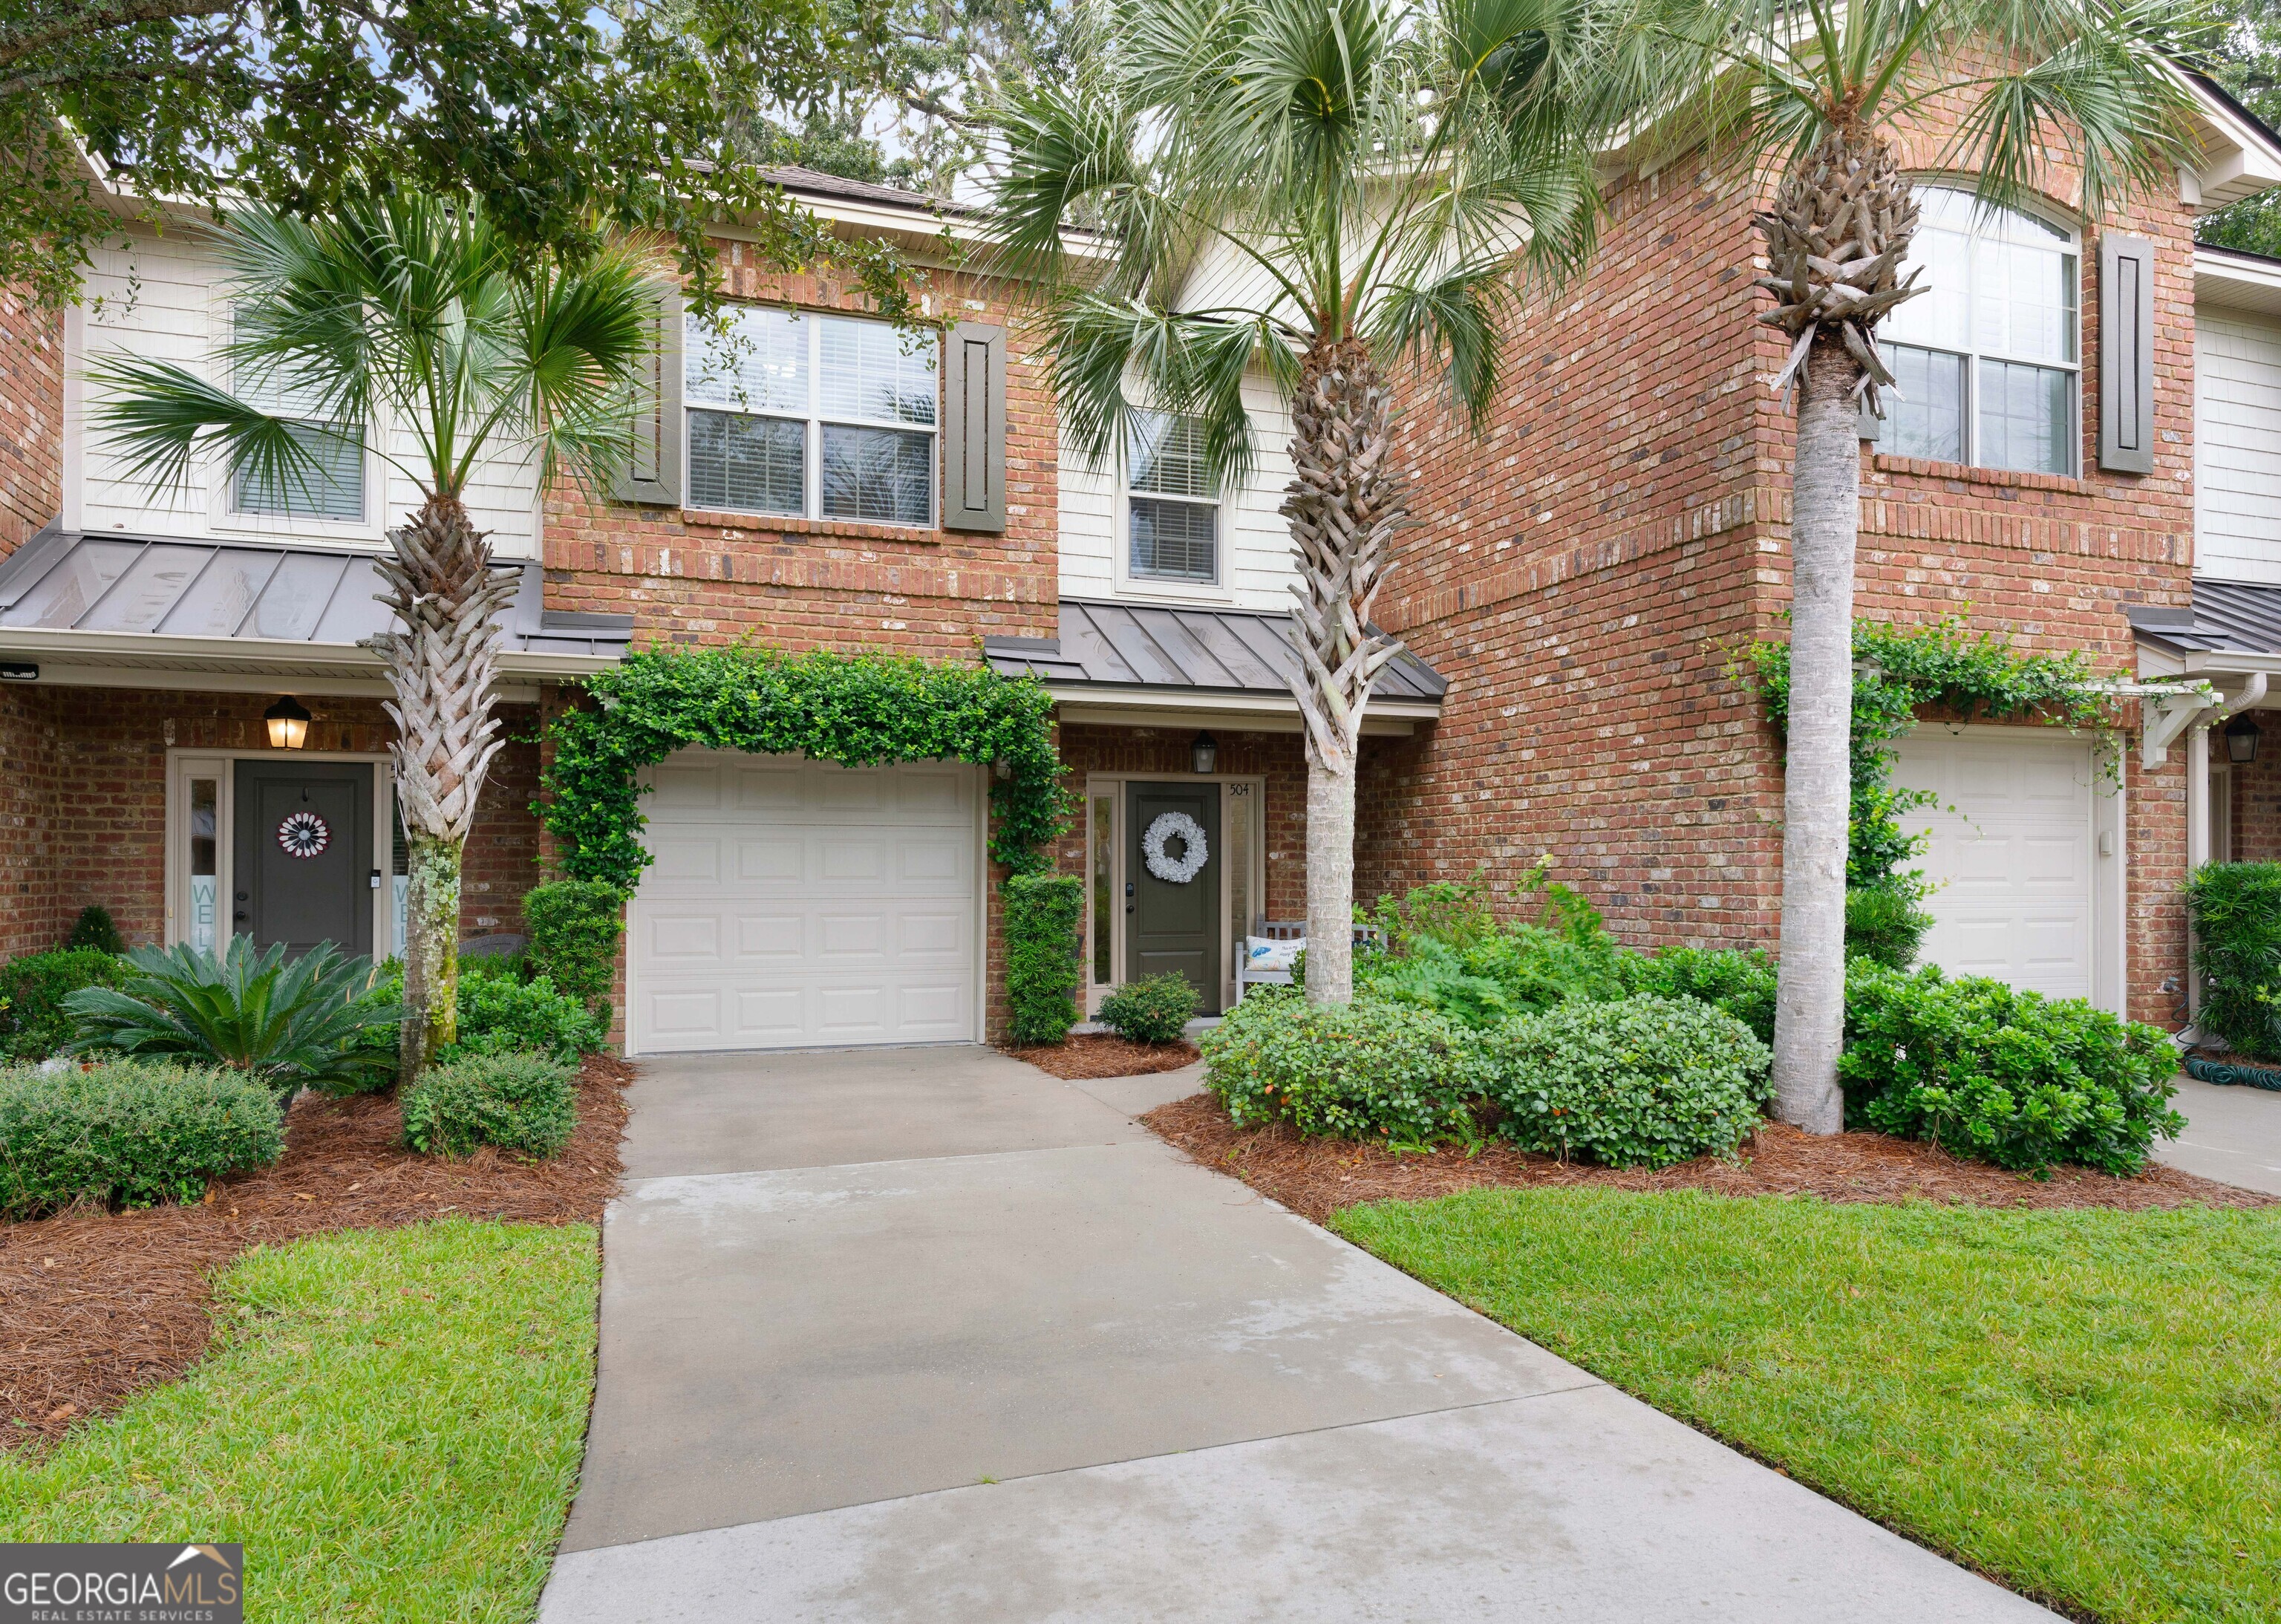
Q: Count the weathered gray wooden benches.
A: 1